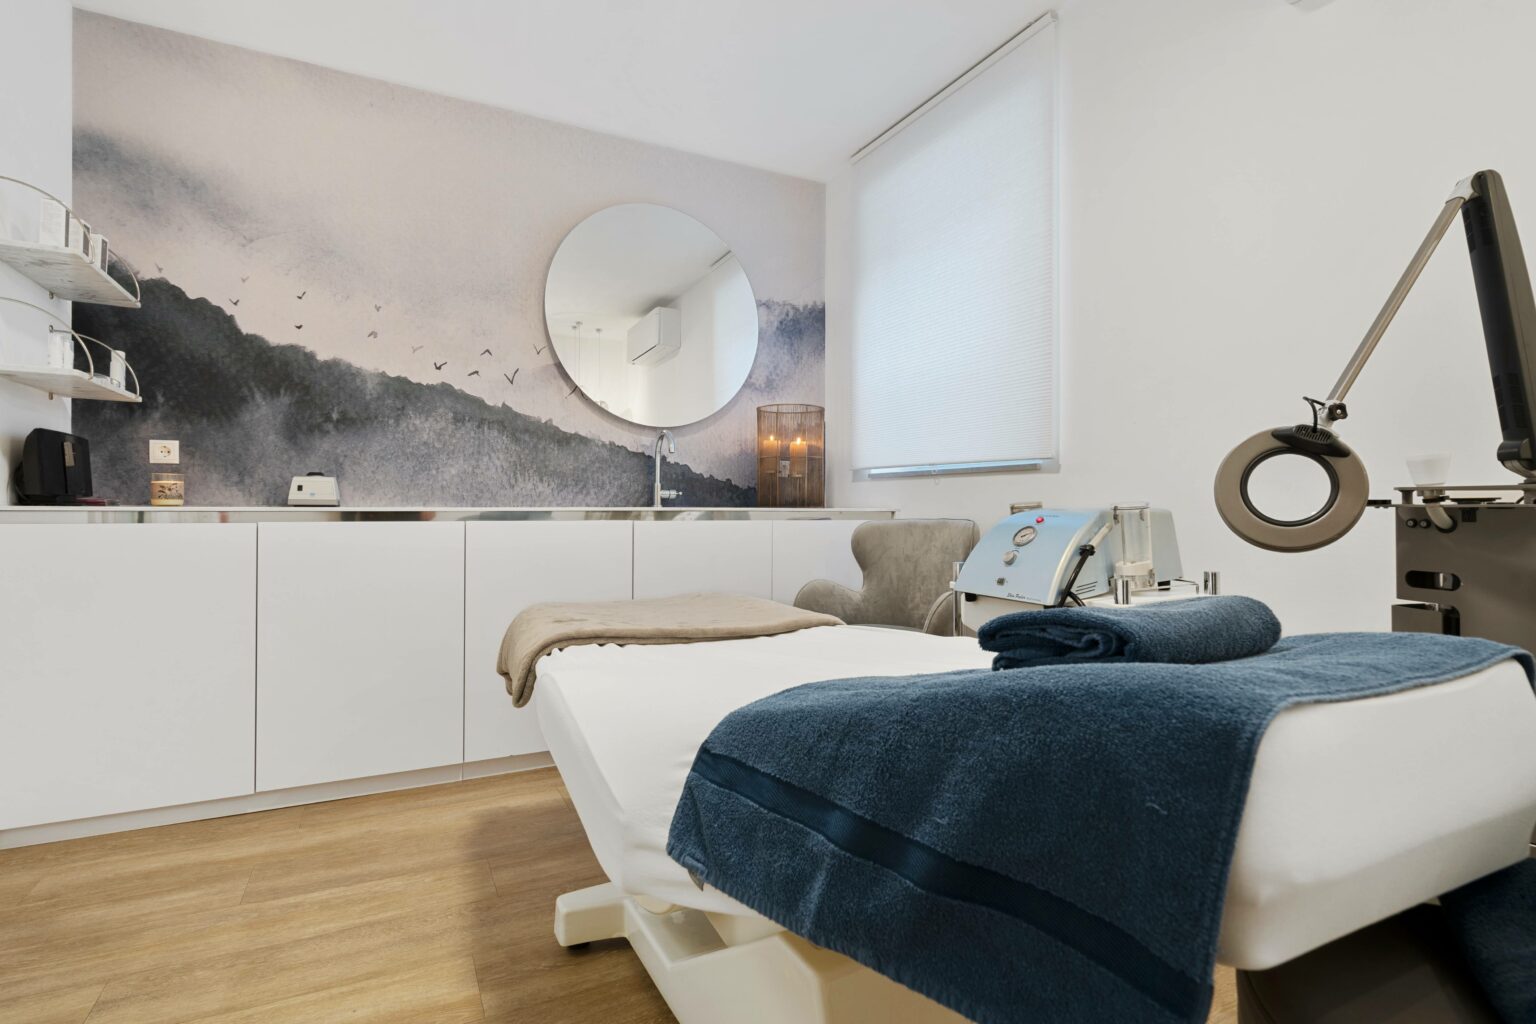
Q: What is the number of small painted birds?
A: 14